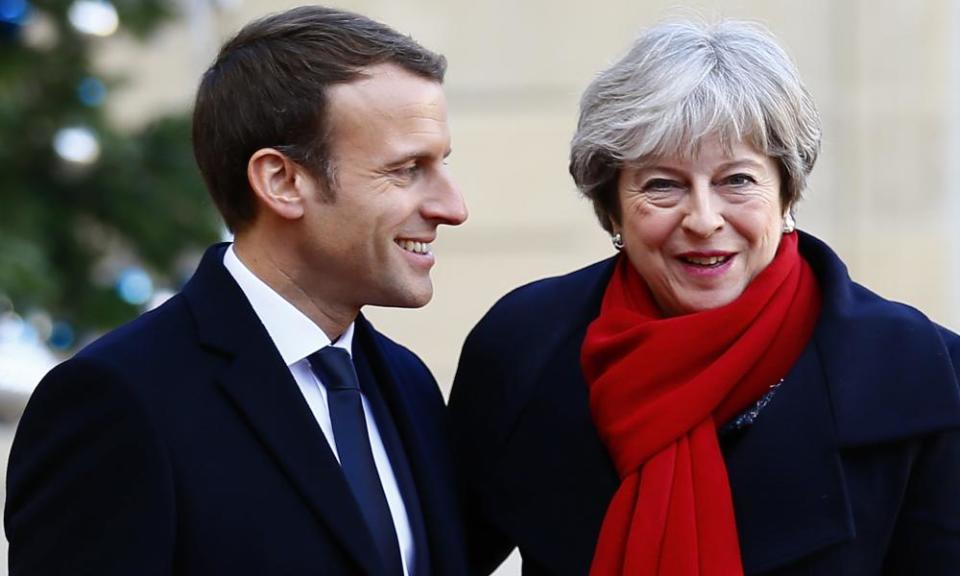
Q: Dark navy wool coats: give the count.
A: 2